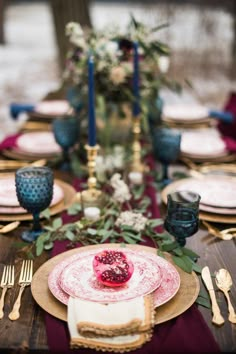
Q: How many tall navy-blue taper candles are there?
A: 2